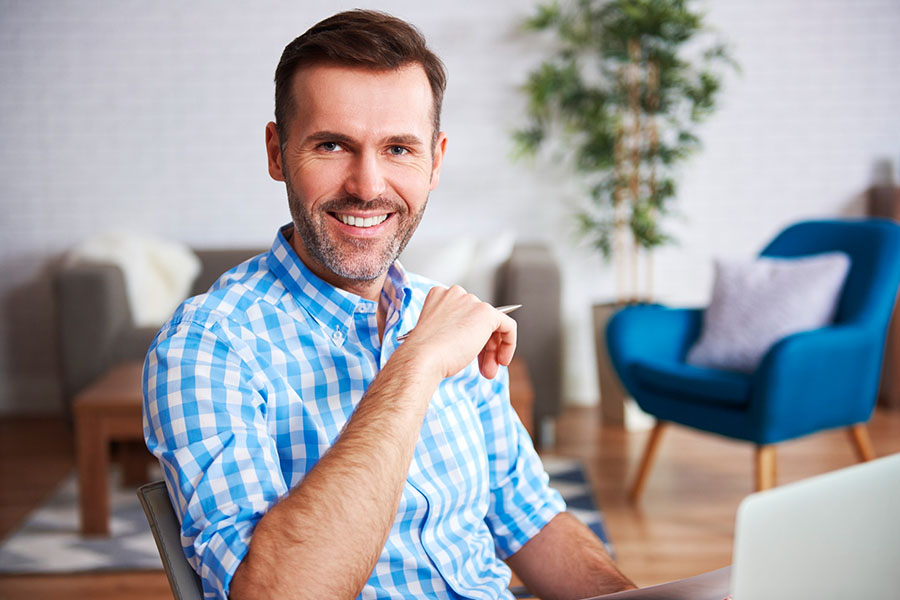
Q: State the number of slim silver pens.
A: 1